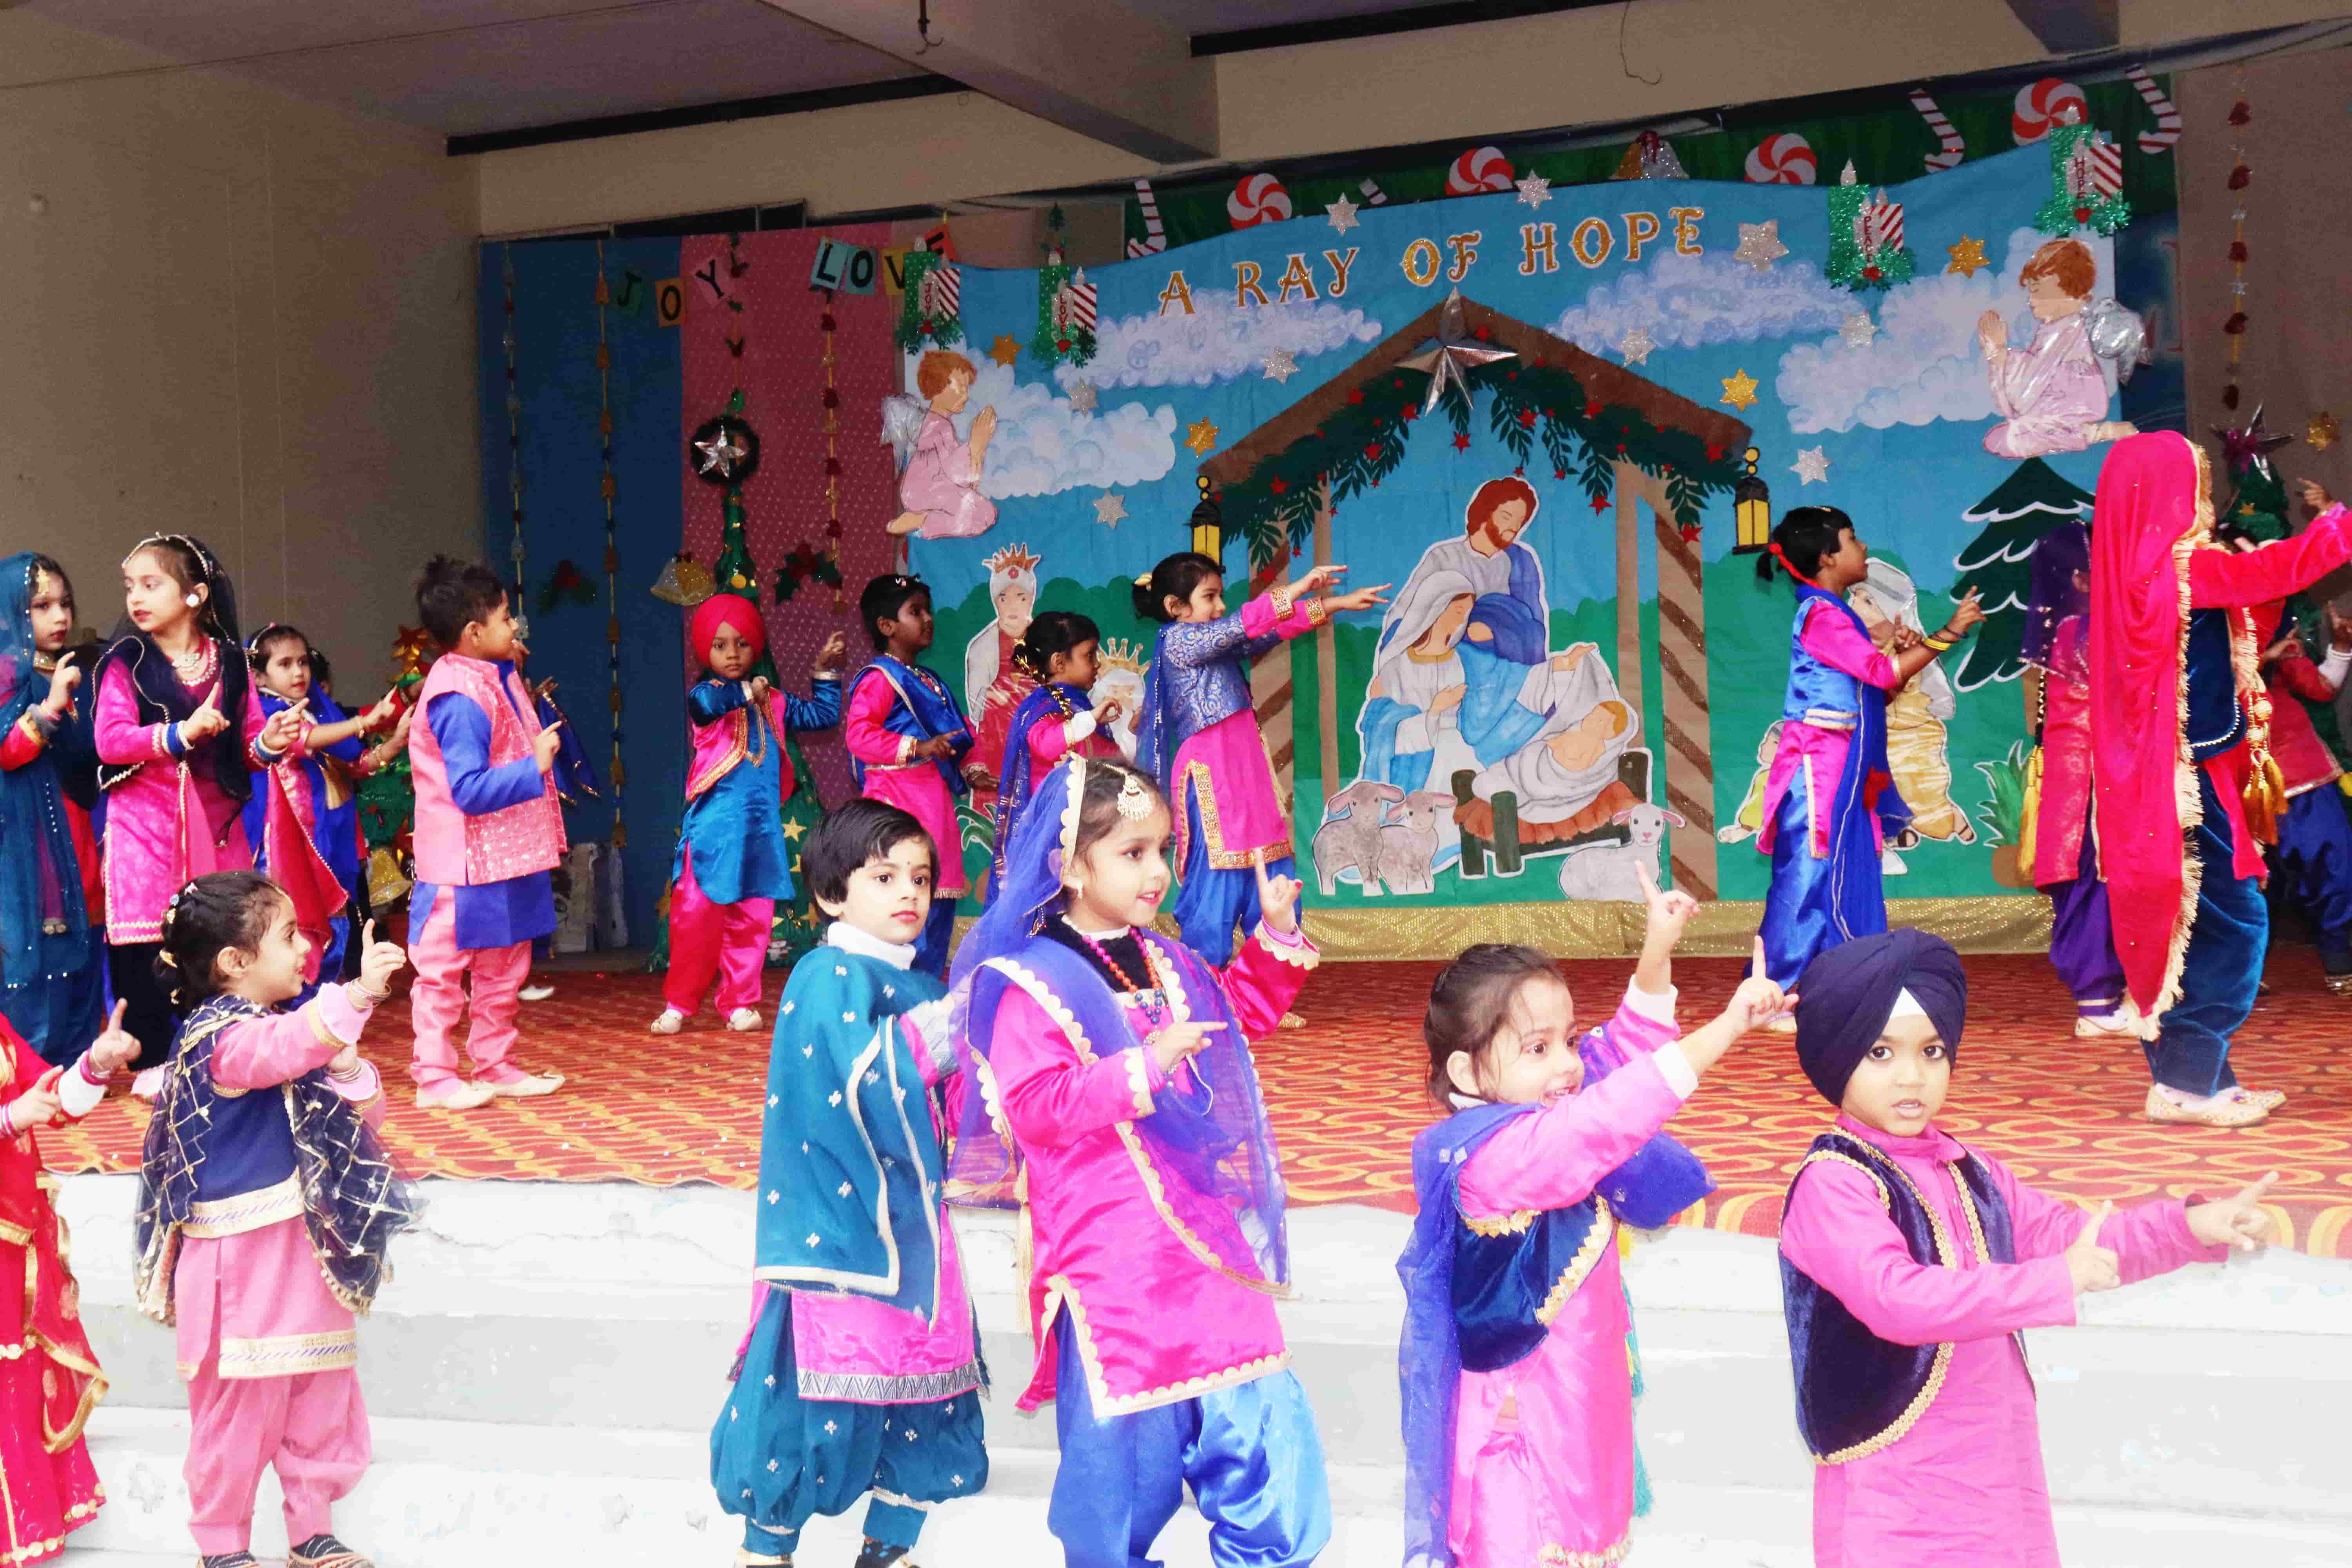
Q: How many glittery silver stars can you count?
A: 9